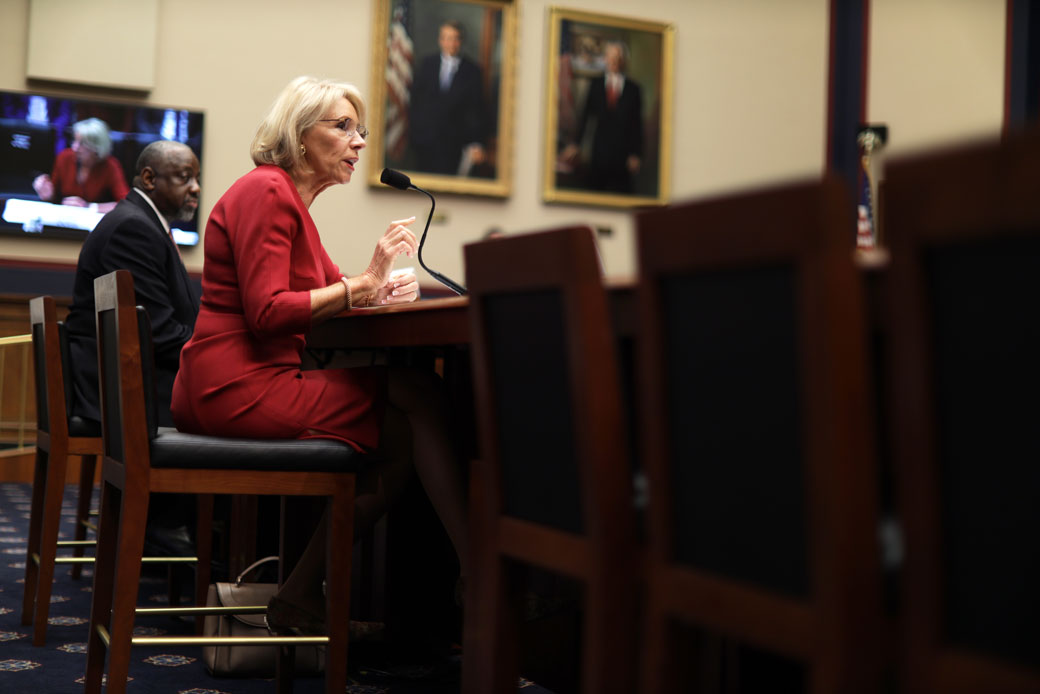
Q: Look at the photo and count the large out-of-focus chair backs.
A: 3